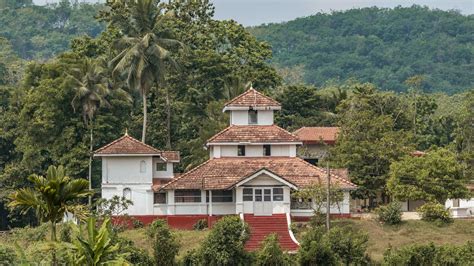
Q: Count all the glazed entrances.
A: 1